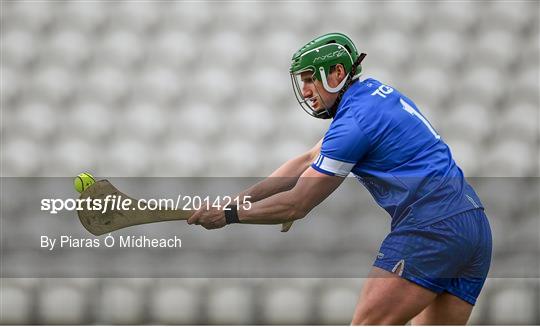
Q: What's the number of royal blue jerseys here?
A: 1